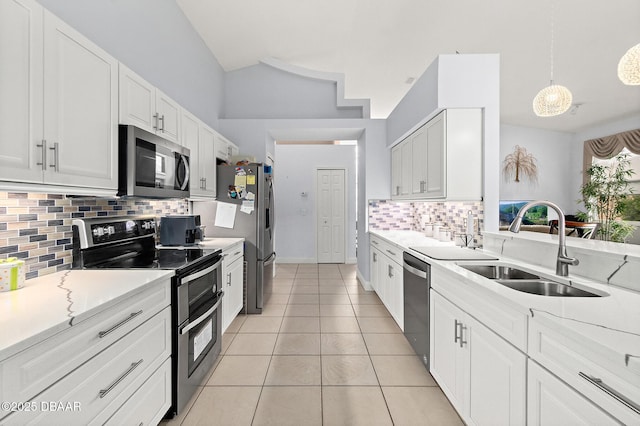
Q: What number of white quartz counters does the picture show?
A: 3